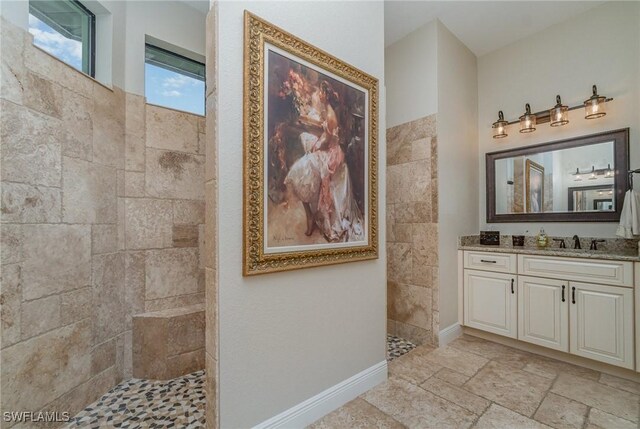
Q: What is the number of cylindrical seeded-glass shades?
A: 4